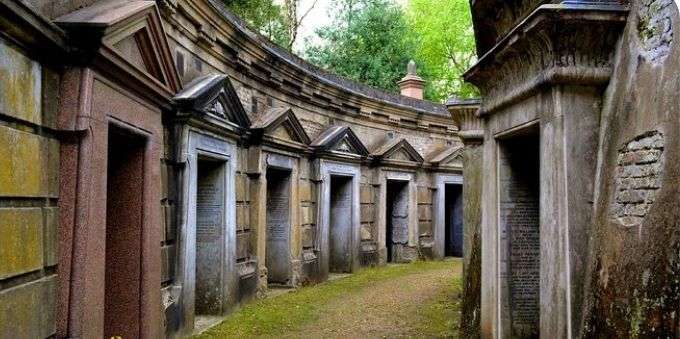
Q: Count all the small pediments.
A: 6